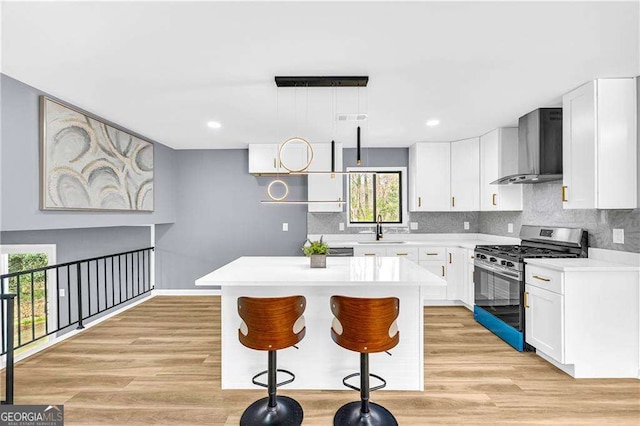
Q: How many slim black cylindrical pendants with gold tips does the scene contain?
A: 2